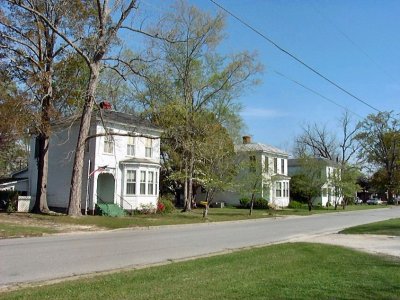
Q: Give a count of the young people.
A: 0